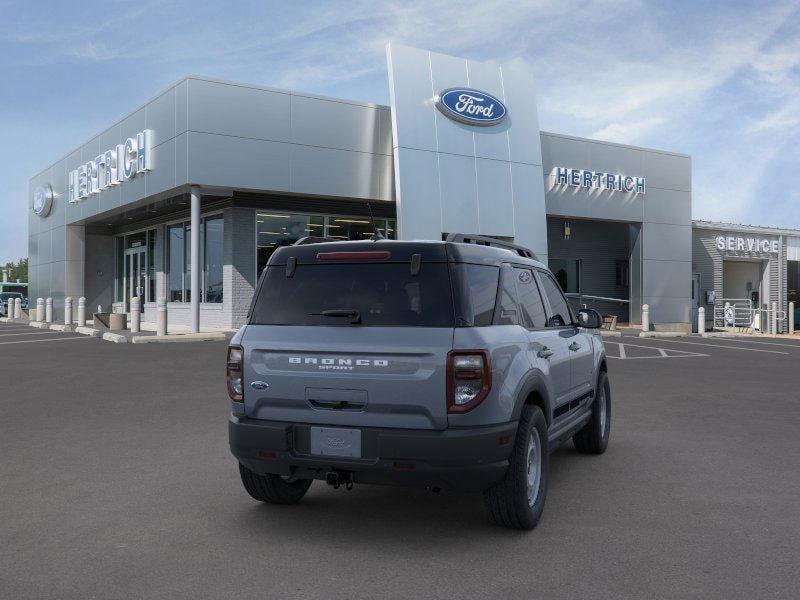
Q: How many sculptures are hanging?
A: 0